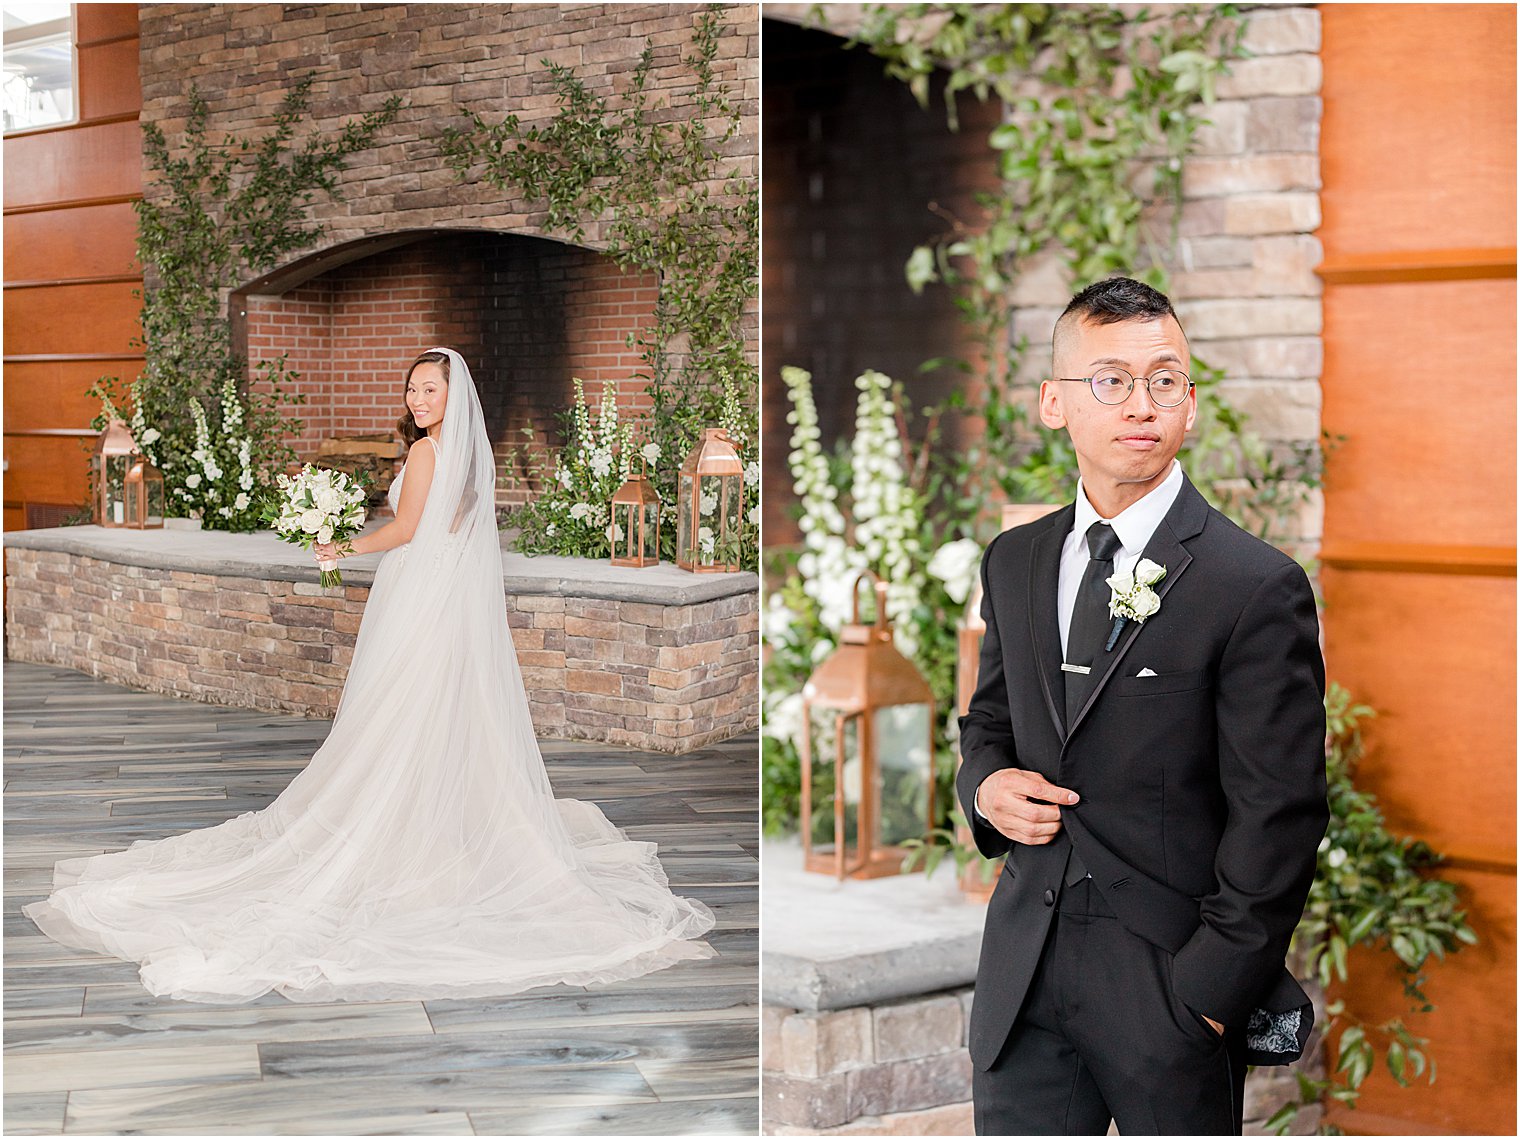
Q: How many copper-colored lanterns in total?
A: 6